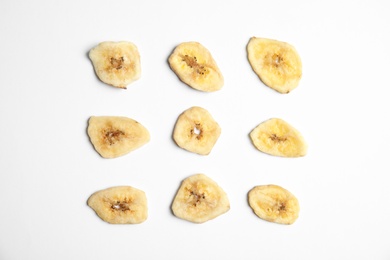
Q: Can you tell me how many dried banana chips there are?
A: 9